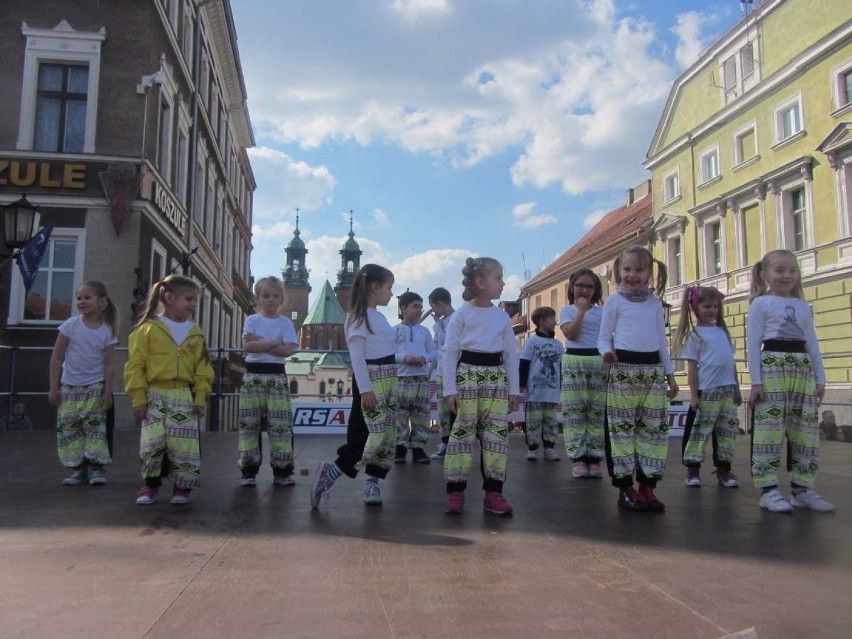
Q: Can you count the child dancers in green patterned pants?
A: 12